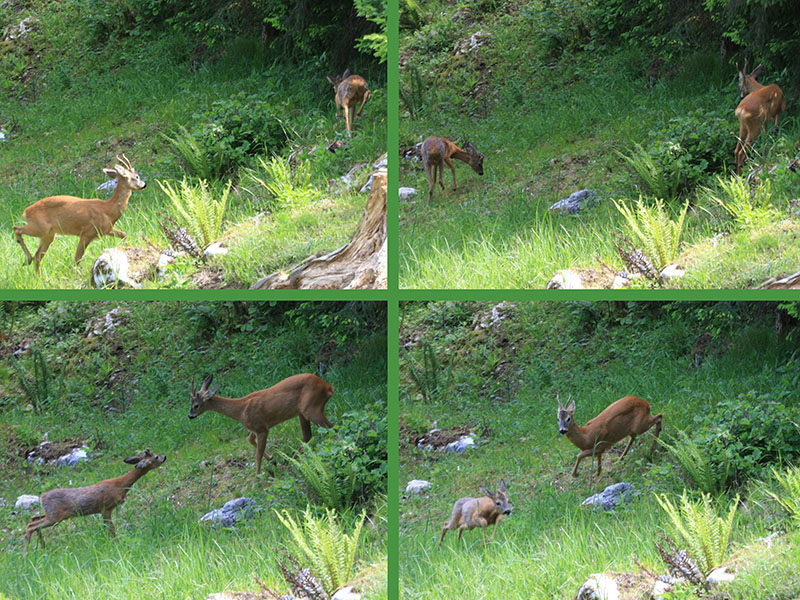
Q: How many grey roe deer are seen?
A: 4